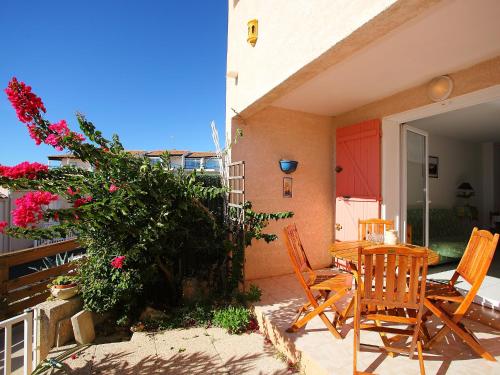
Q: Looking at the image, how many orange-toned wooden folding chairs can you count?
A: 4